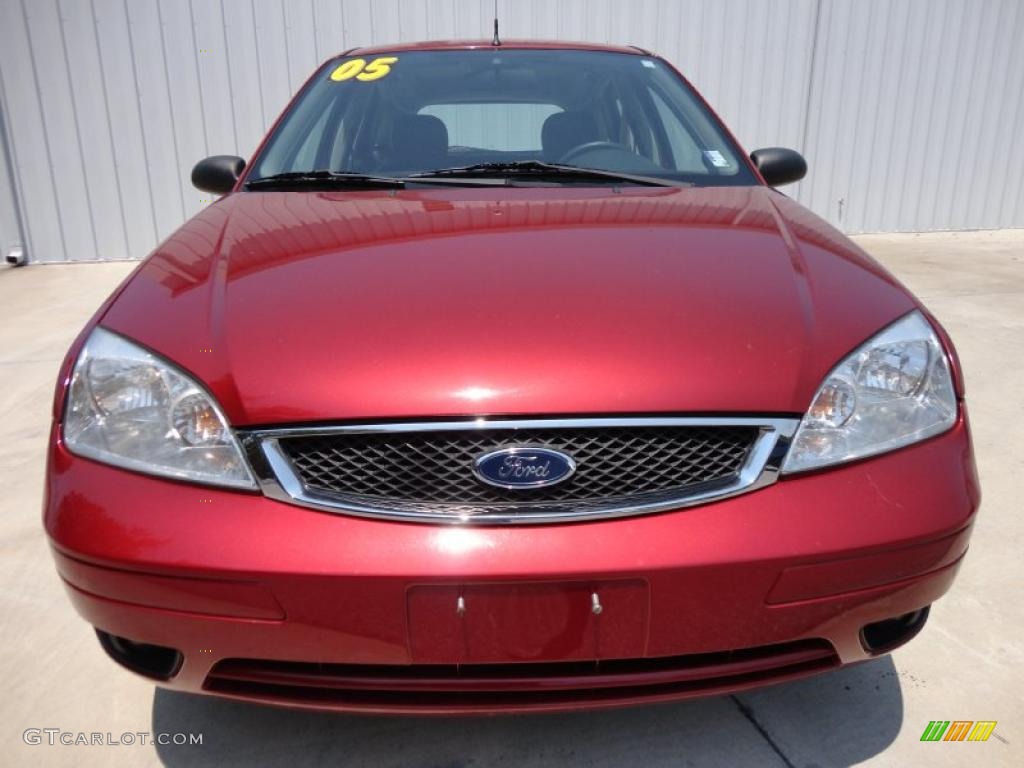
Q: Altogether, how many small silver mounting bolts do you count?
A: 2